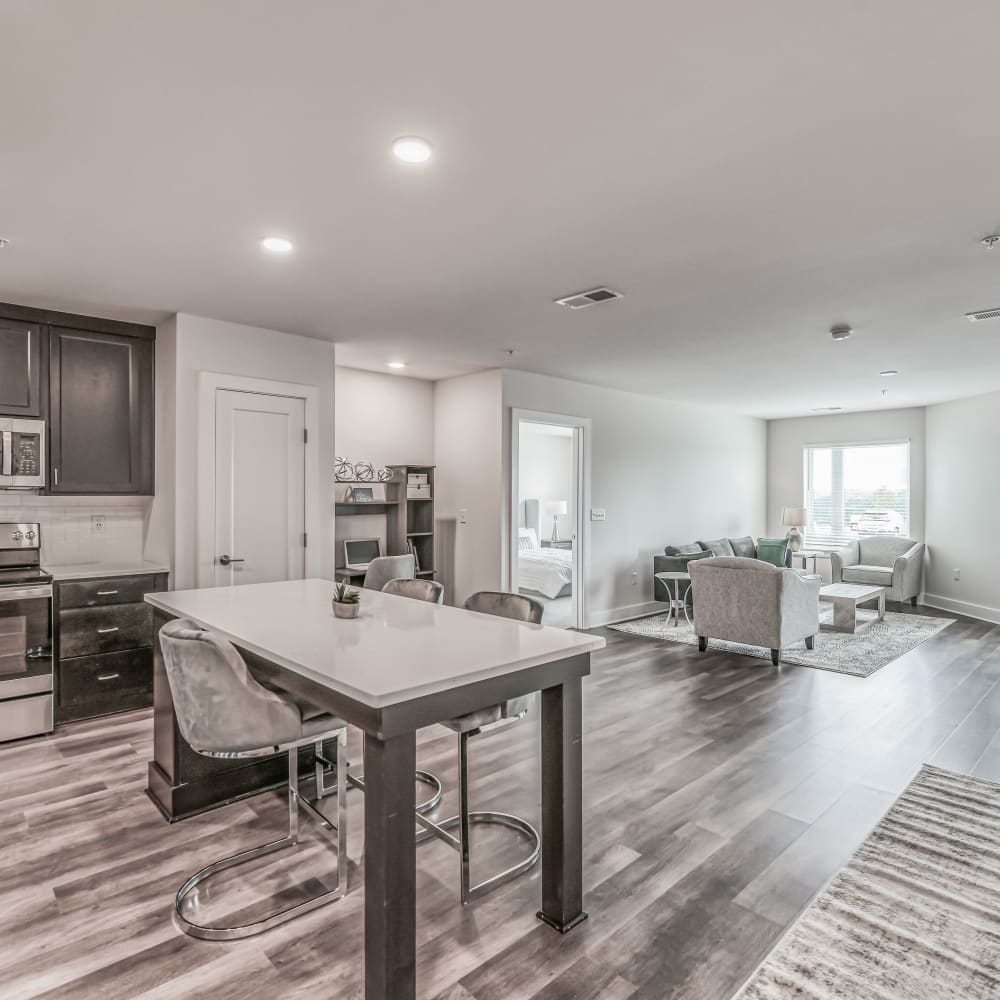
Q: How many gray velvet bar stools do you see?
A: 3